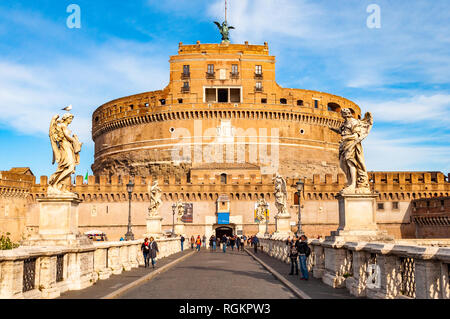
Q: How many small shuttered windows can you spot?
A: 6